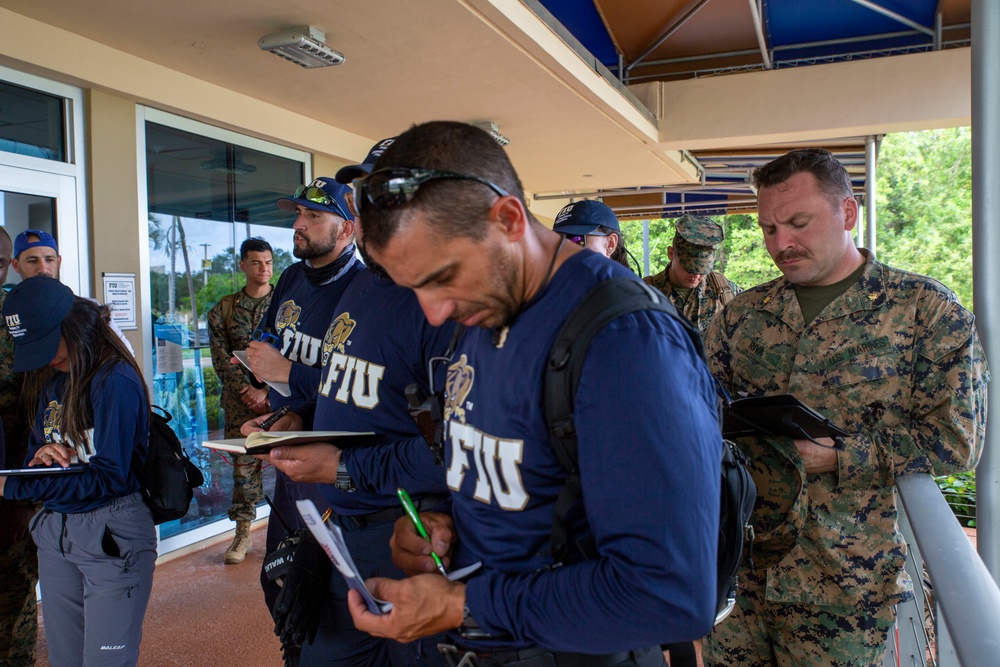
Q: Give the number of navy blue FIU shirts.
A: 4